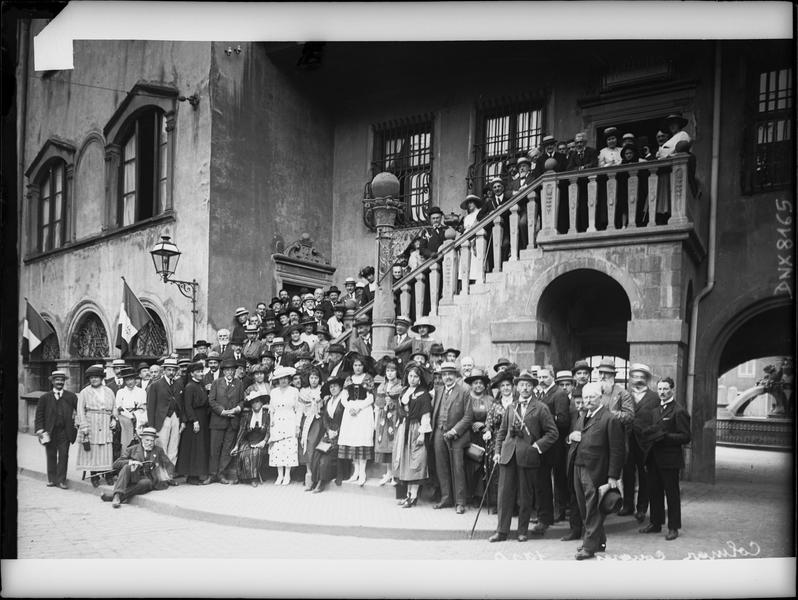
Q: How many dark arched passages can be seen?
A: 2